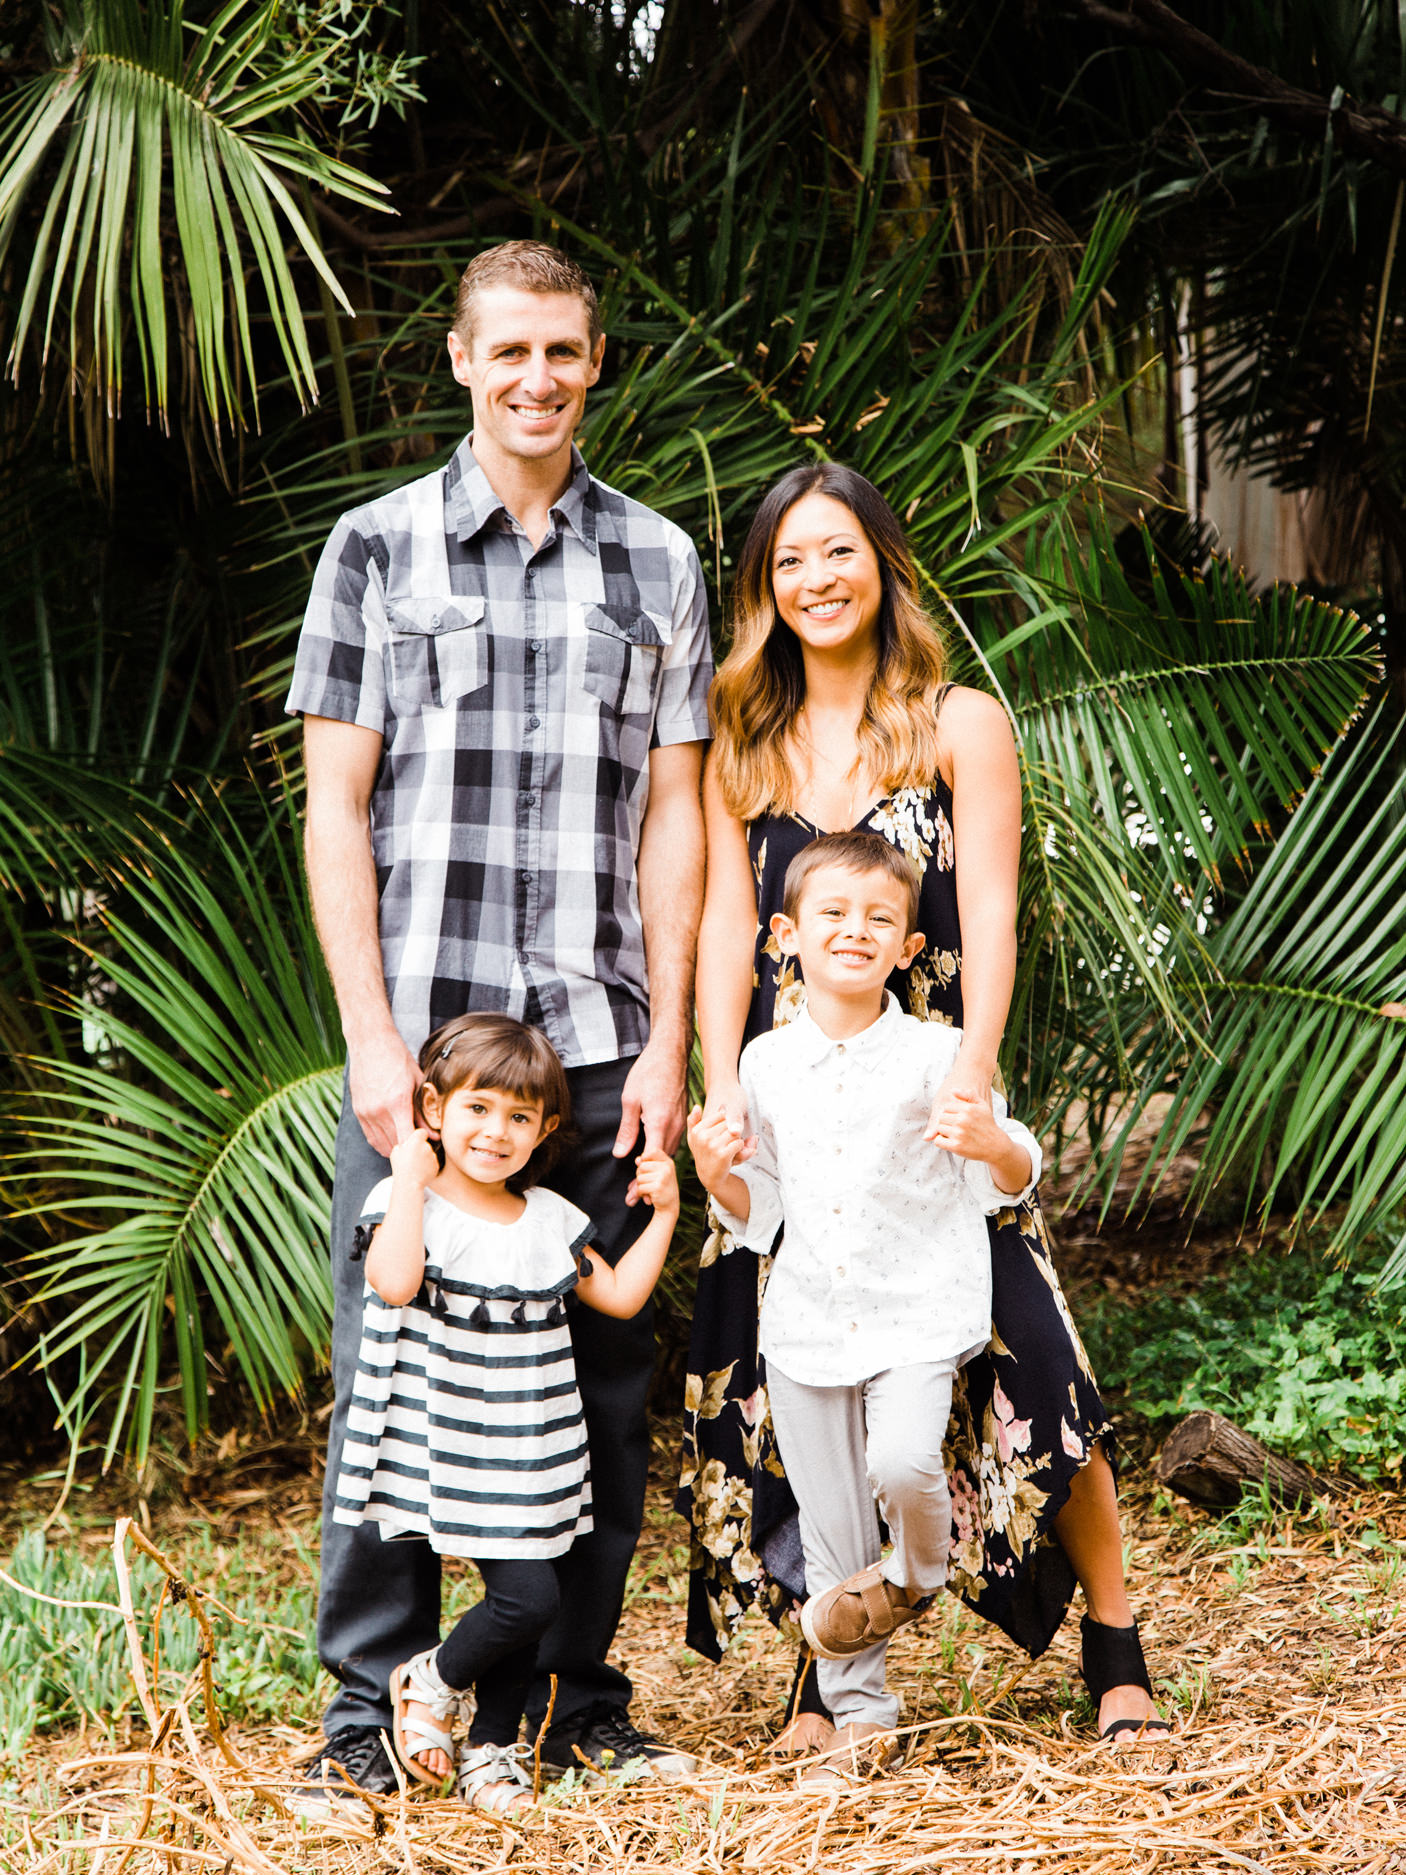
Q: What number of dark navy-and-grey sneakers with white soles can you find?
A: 2